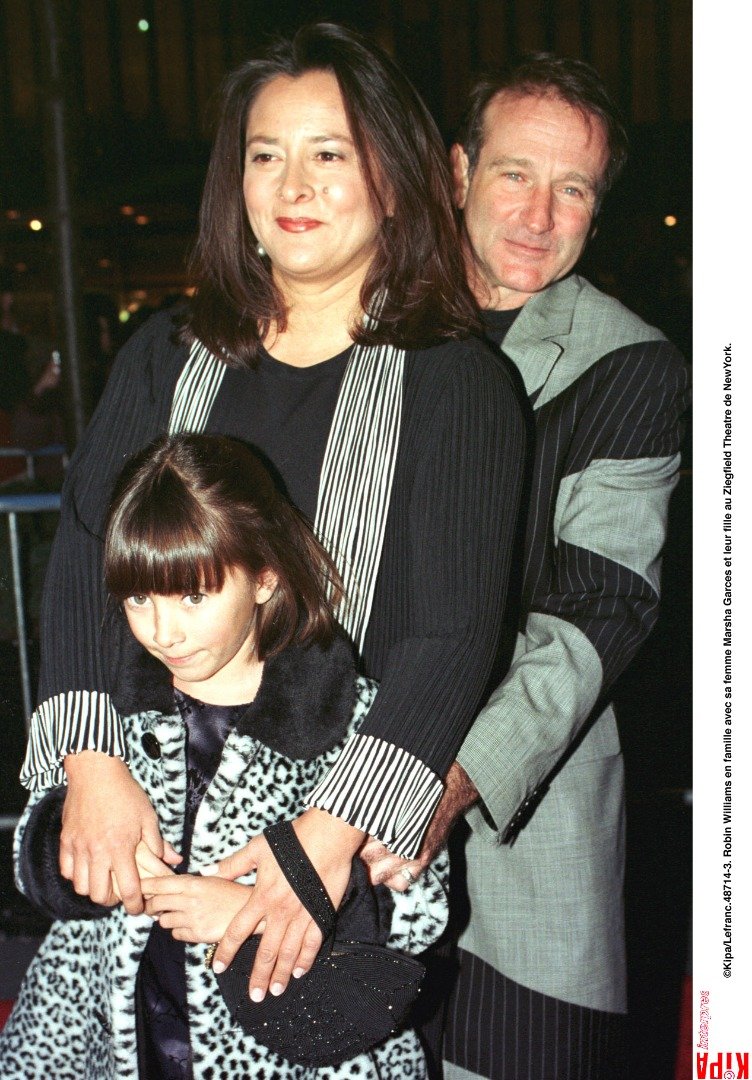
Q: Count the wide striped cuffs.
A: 2